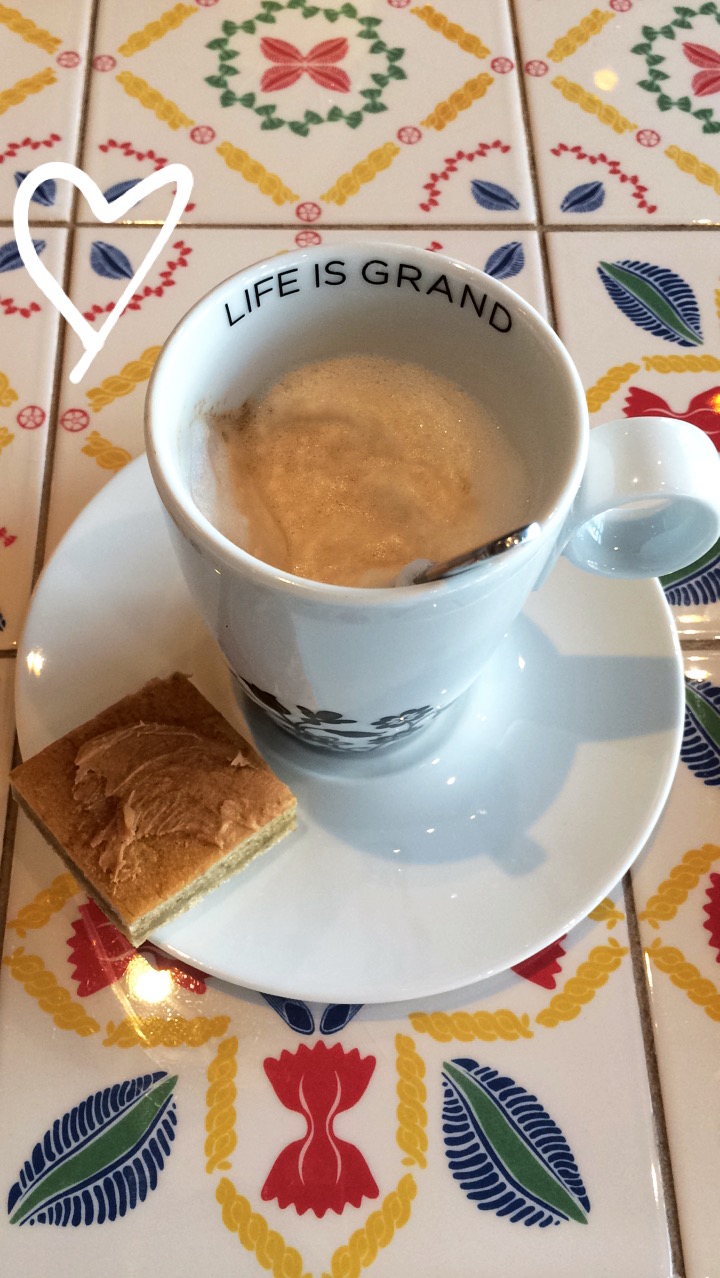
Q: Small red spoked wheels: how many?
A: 14